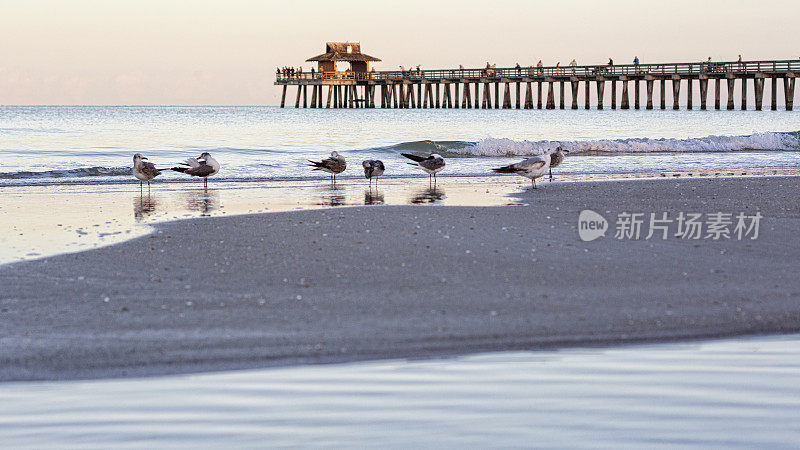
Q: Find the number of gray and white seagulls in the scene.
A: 7